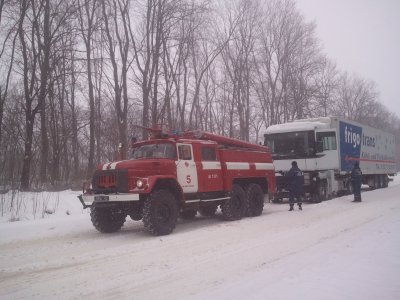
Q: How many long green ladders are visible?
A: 0